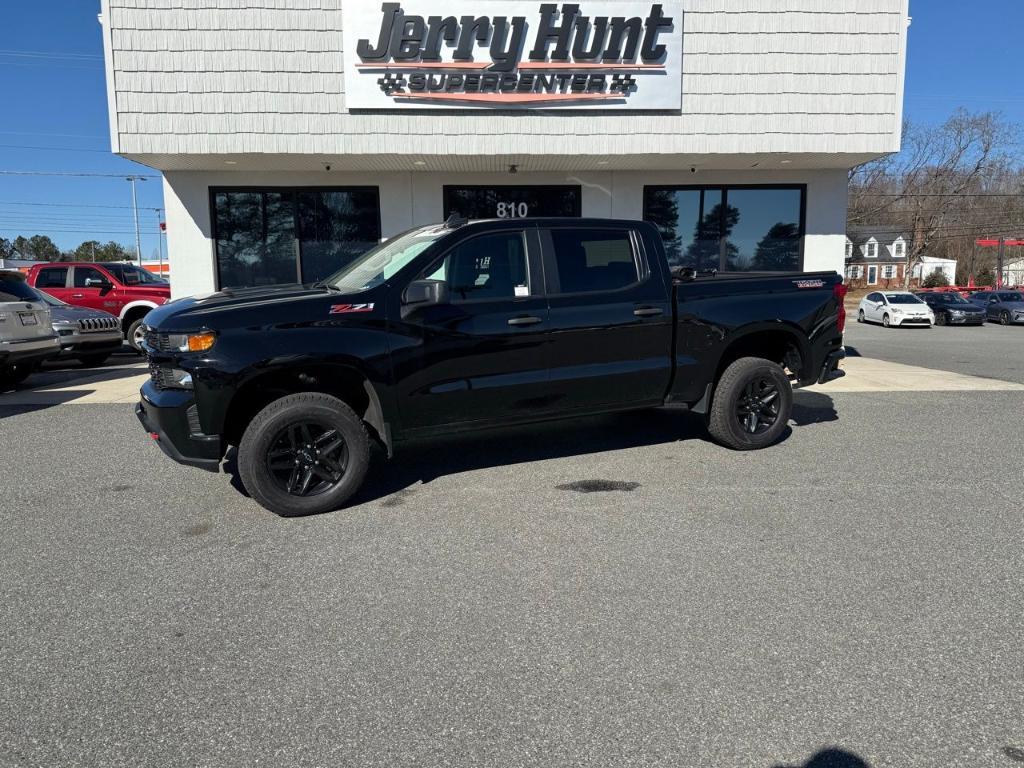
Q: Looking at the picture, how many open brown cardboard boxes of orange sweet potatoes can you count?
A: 0